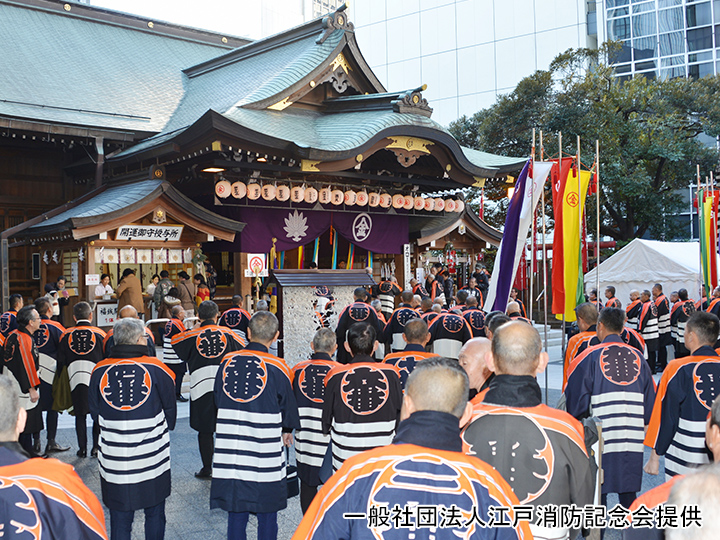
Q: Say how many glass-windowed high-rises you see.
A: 1